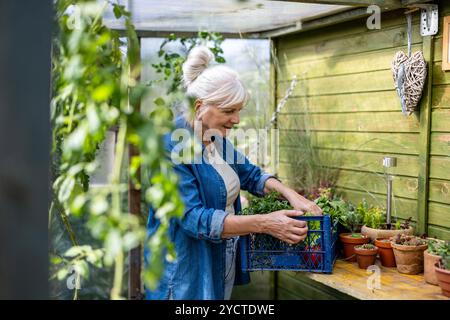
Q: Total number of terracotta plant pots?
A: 7